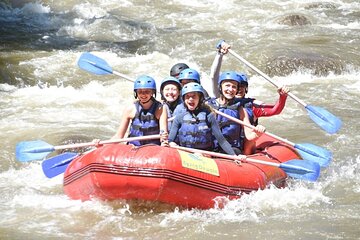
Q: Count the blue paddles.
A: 6